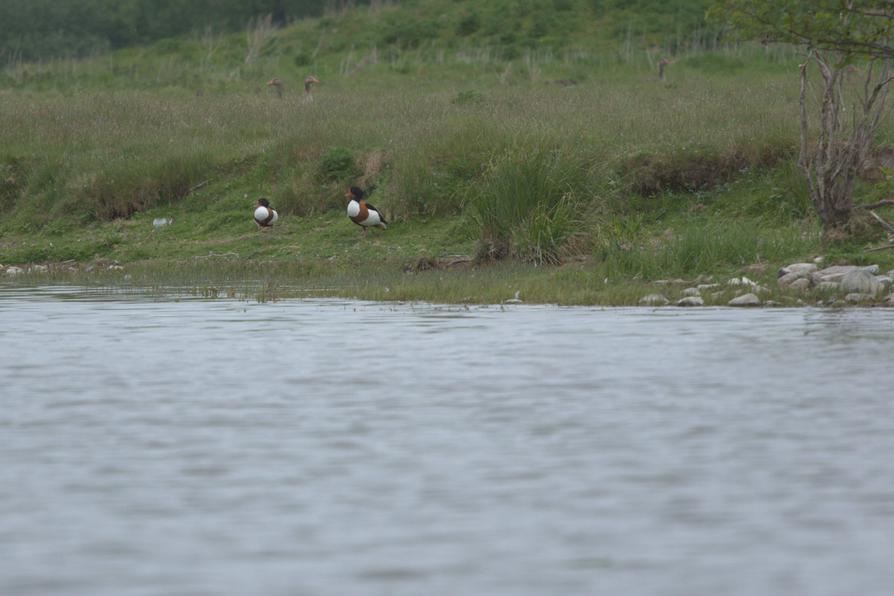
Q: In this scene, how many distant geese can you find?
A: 3